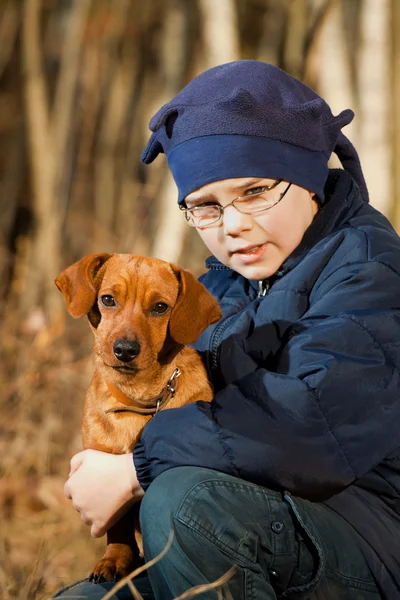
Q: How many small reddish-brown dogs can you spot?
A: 1